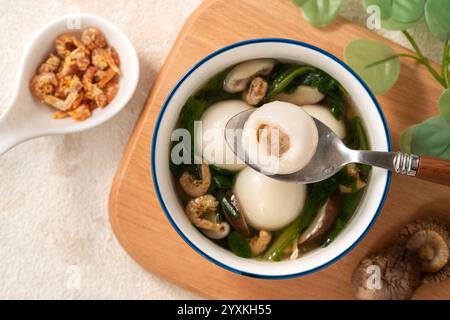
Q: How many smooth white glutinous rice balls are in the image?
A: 4